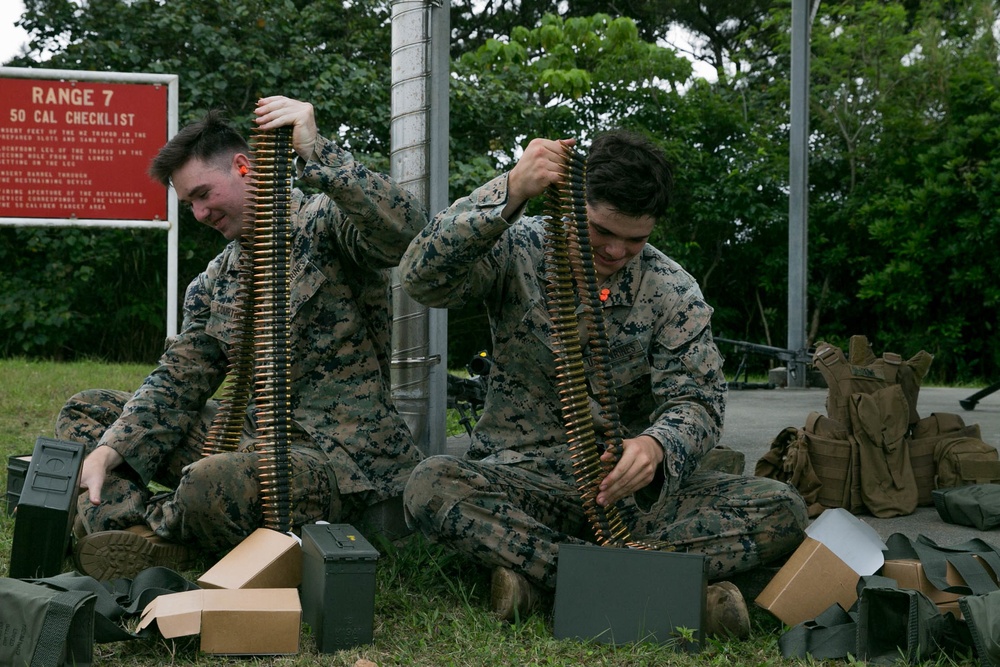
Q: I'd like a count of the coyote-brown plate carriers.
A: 1